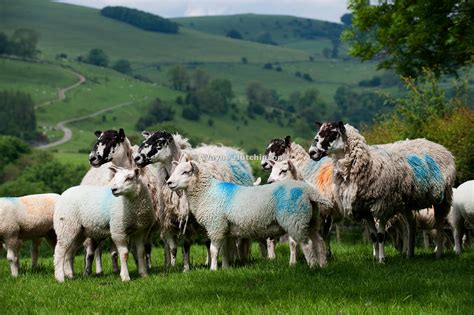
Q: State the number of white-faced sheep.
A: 3